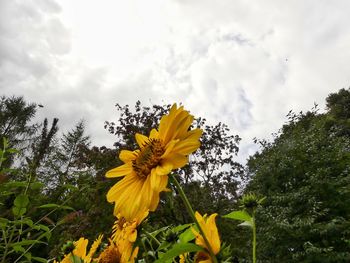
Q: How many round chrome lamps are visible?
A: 0